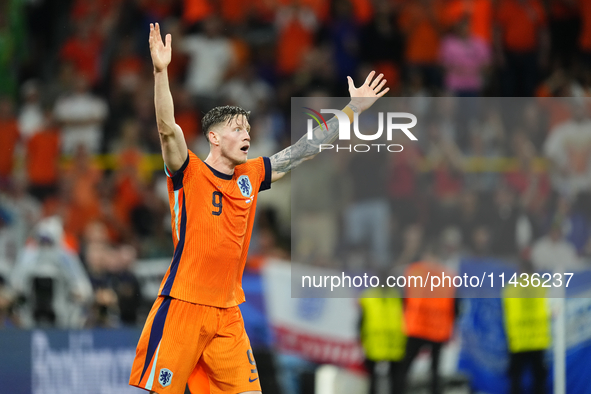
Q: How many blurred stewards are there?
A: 3